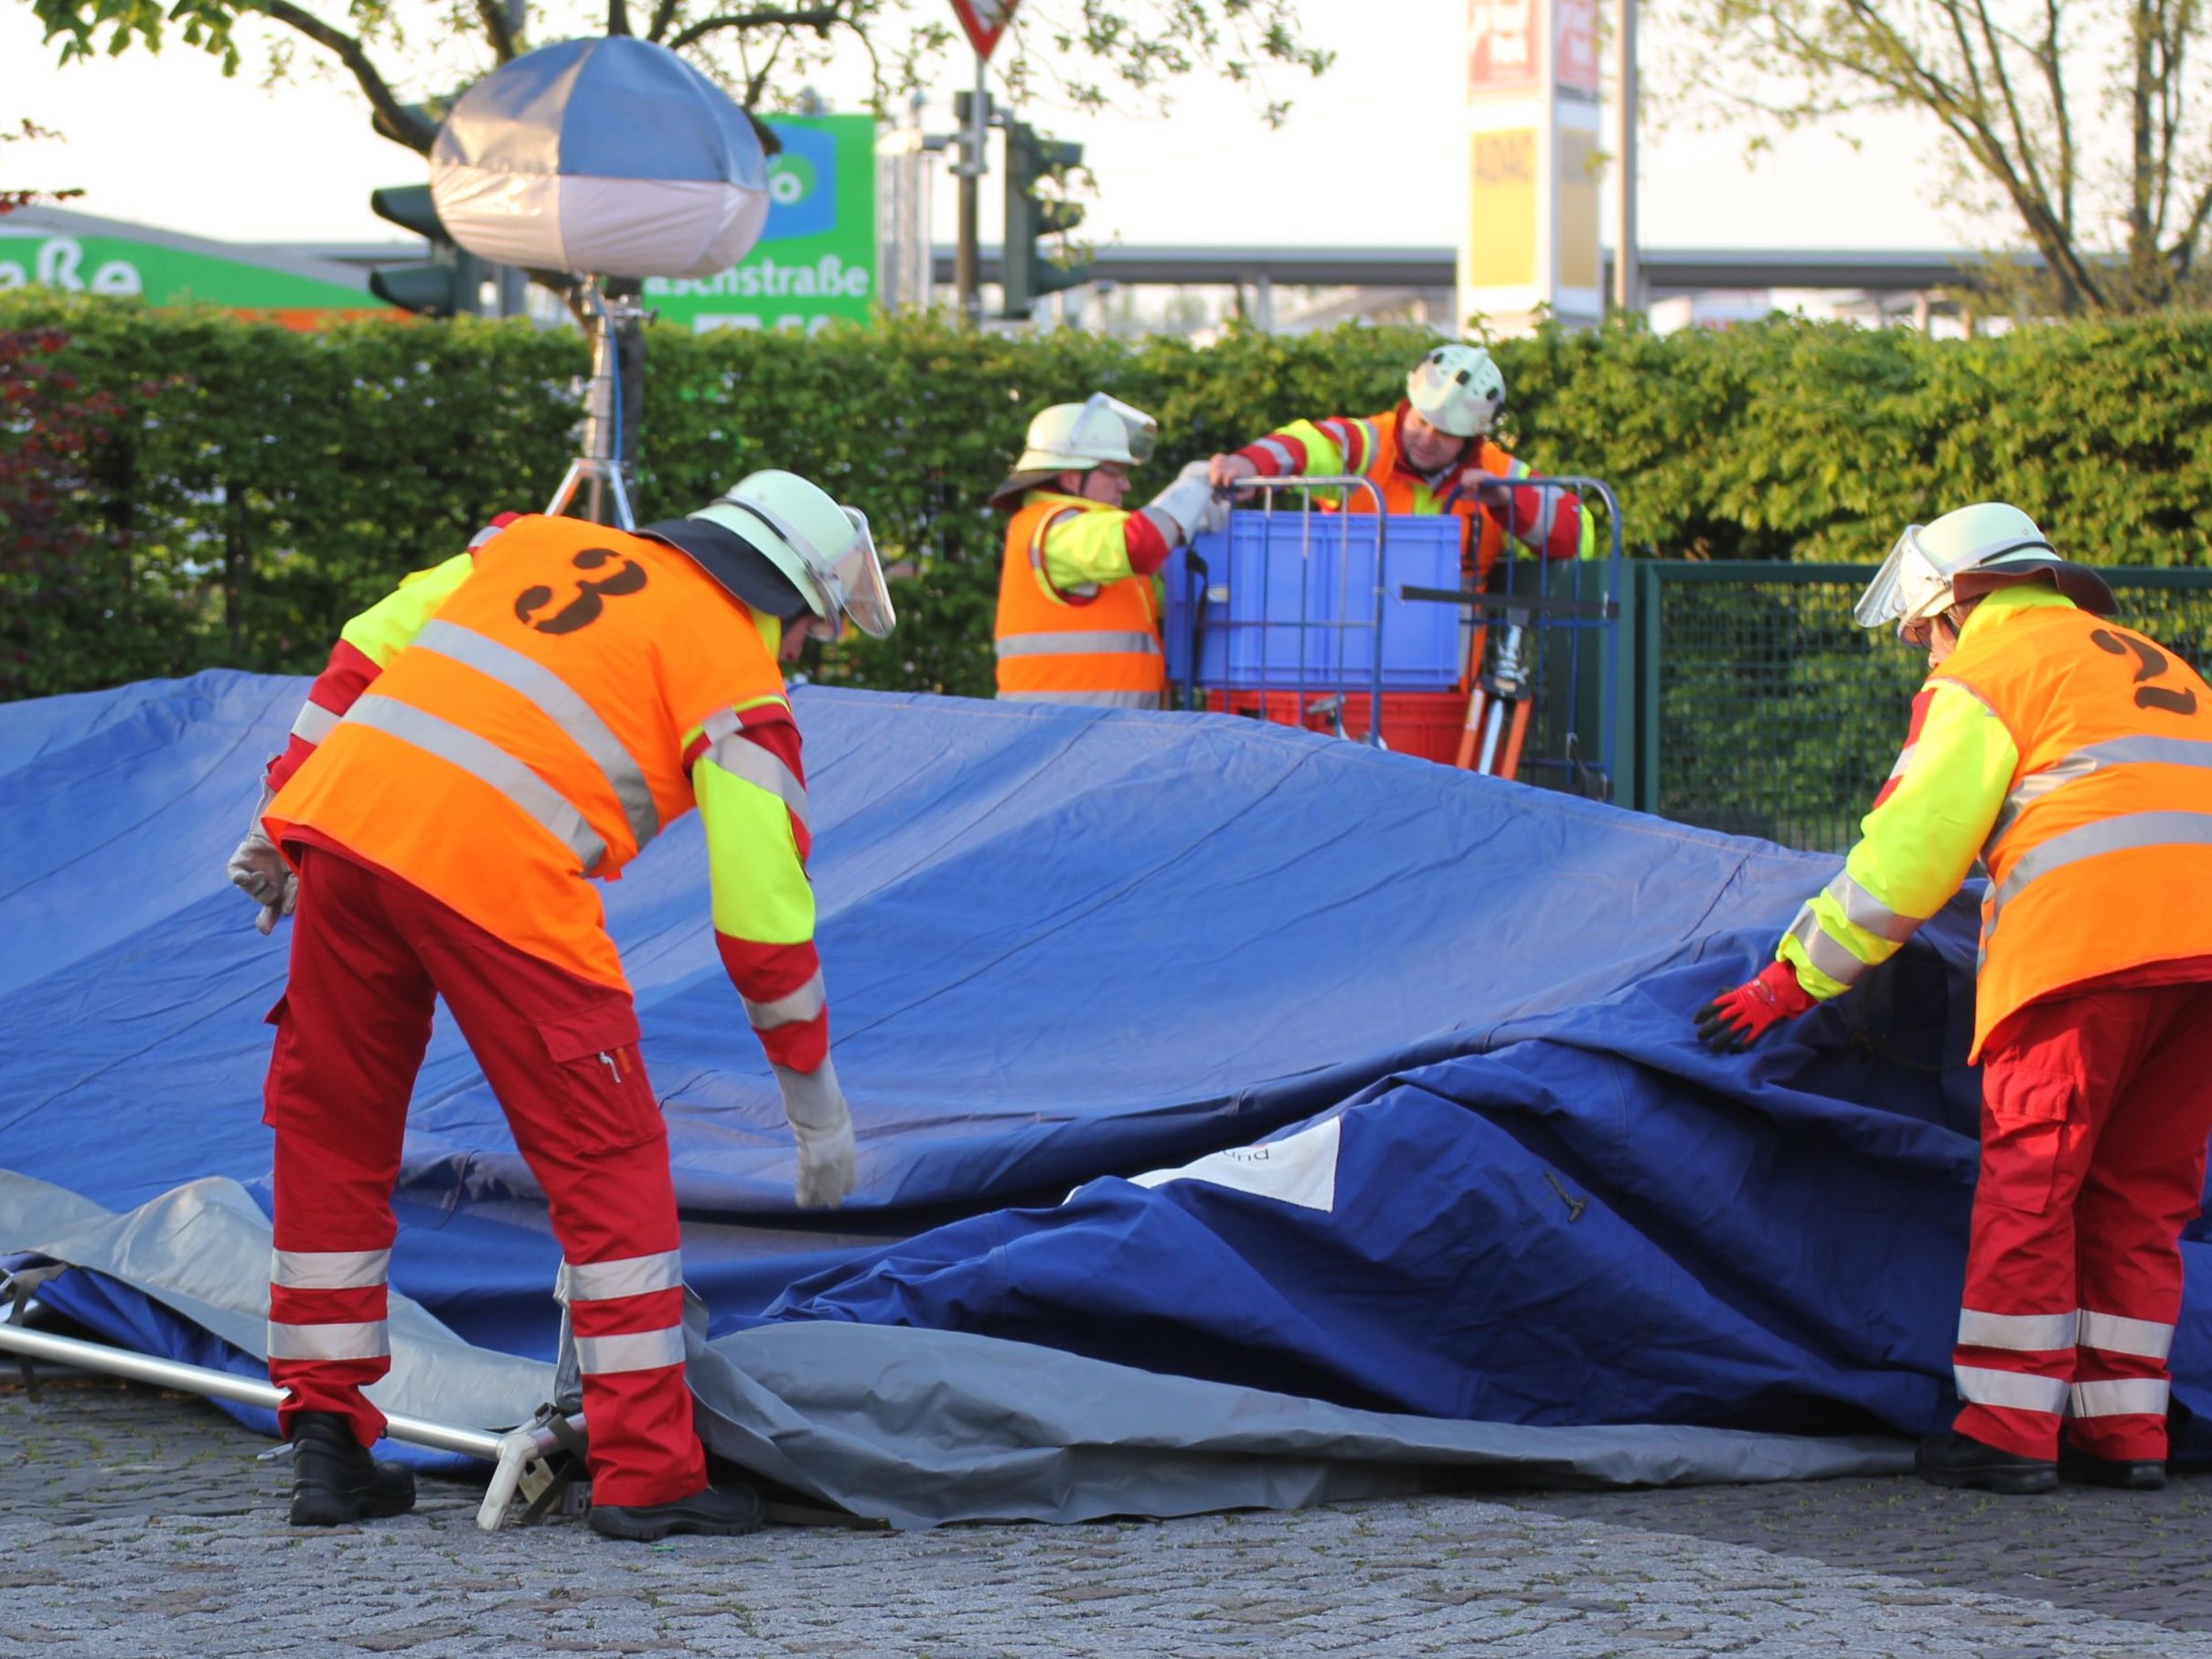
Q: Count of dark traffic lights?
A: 2